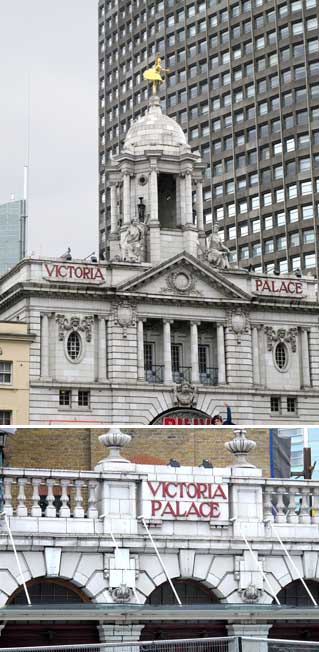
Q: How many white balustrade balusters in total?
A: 12